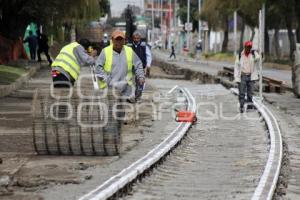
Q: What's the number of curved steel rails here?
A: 2